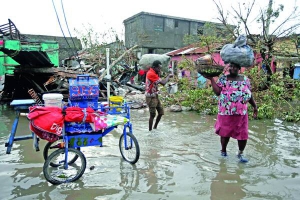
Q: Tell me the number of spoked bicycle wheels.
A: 3